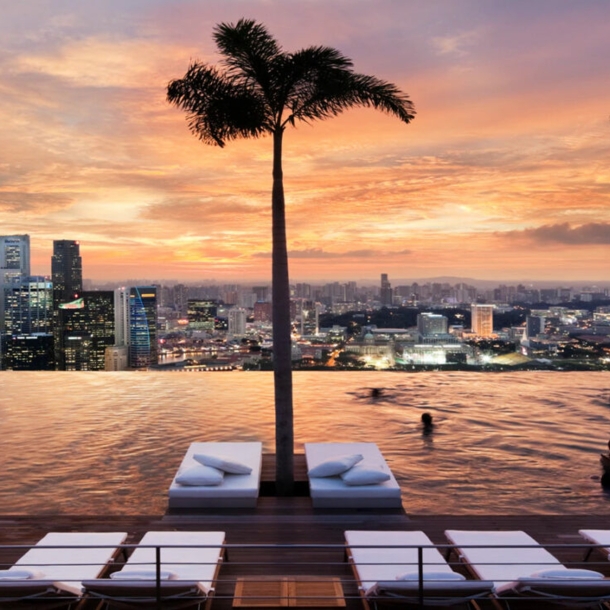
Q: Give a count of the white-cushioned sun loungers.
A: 7